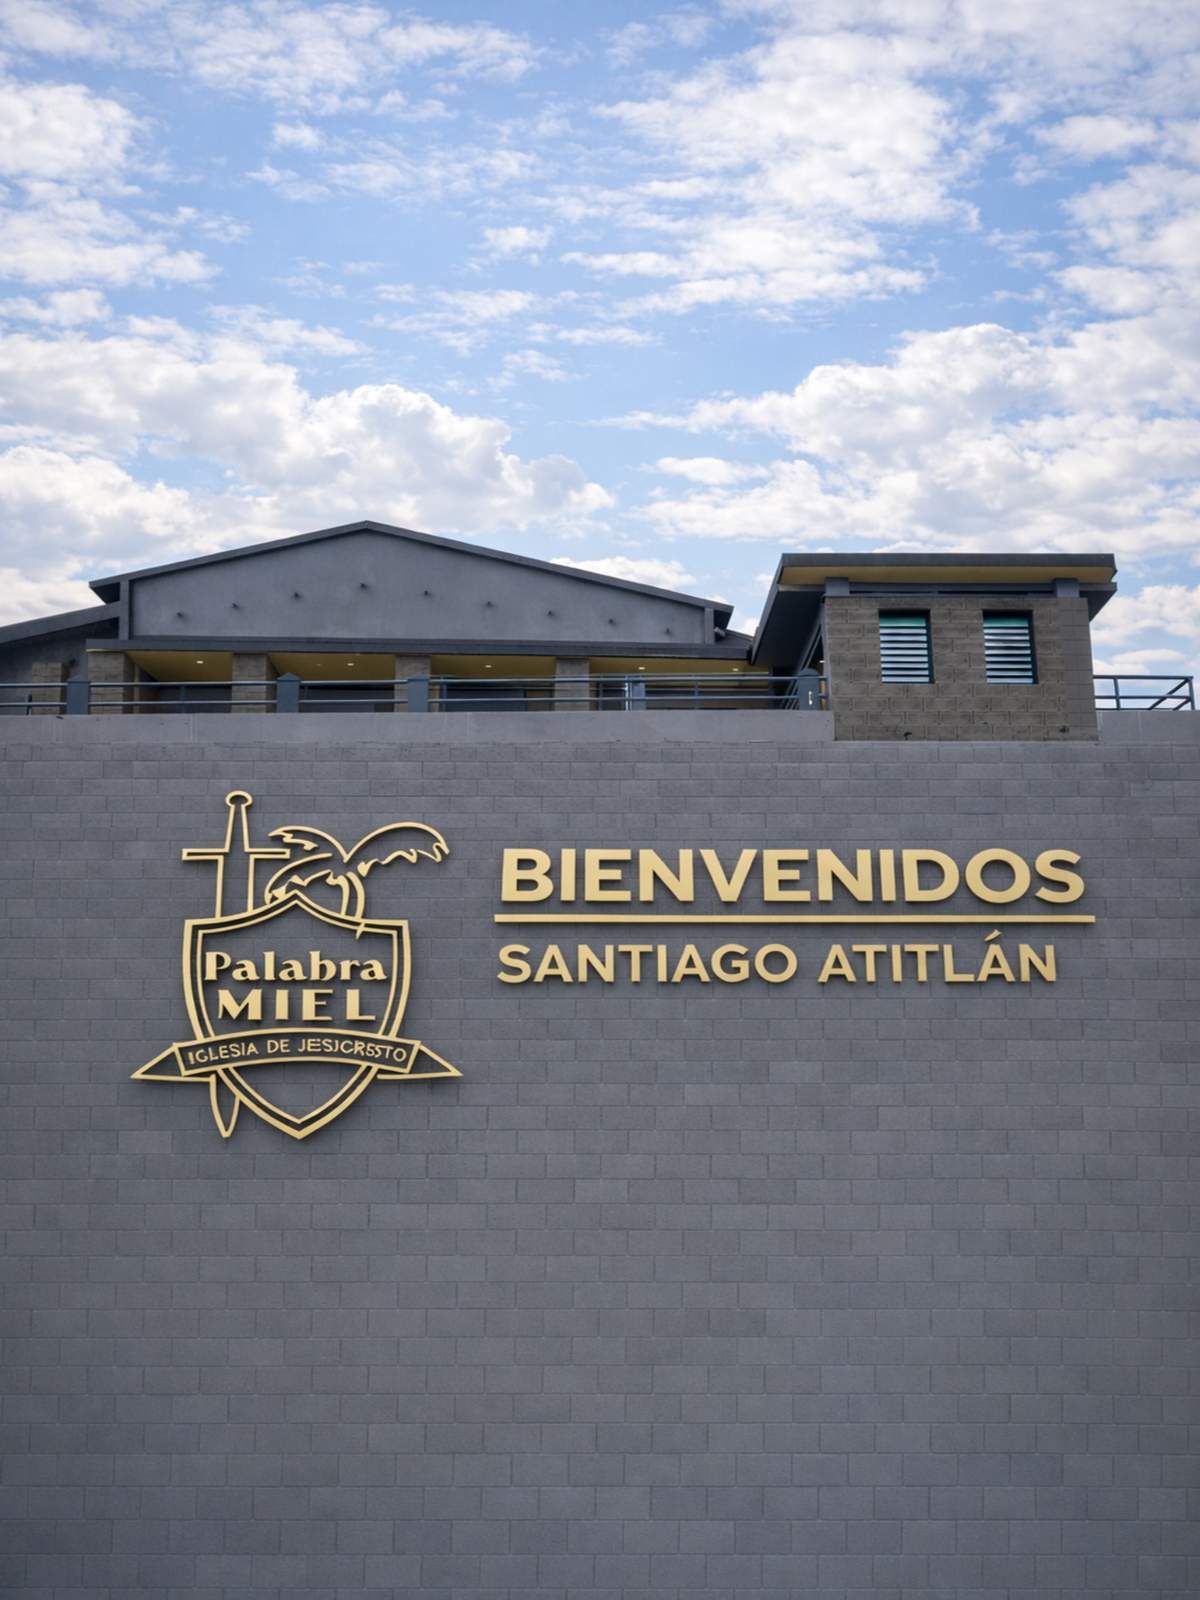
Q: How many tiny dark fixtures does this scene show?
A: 9